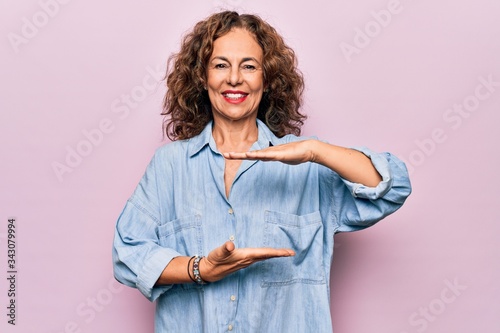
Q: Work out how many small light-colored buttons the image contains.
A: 4